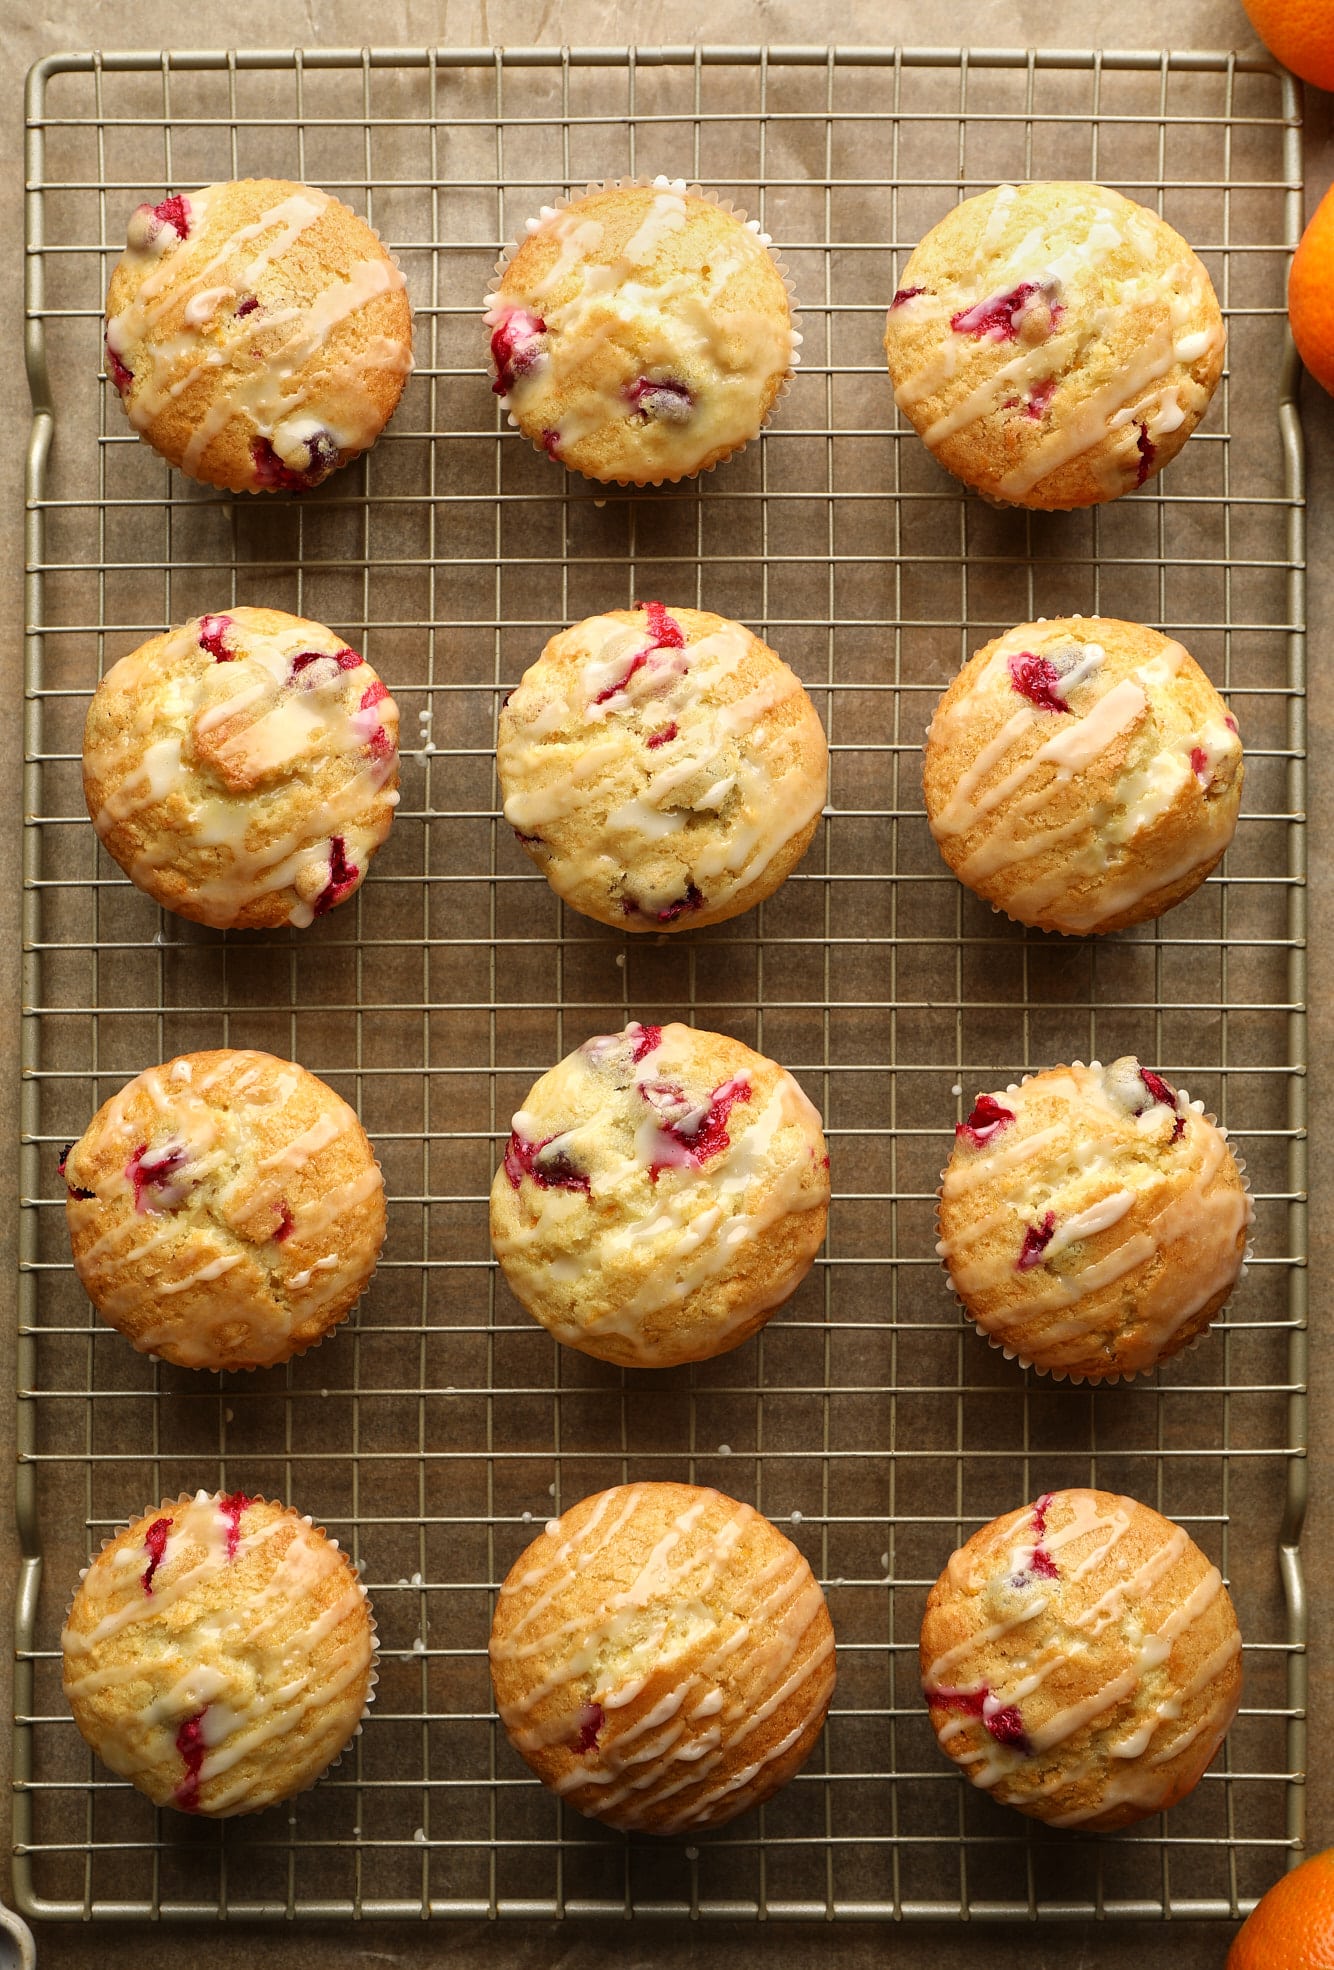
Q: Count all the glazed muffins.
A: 12